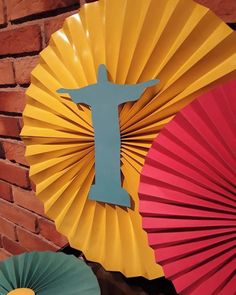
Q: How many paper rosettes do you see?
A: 3